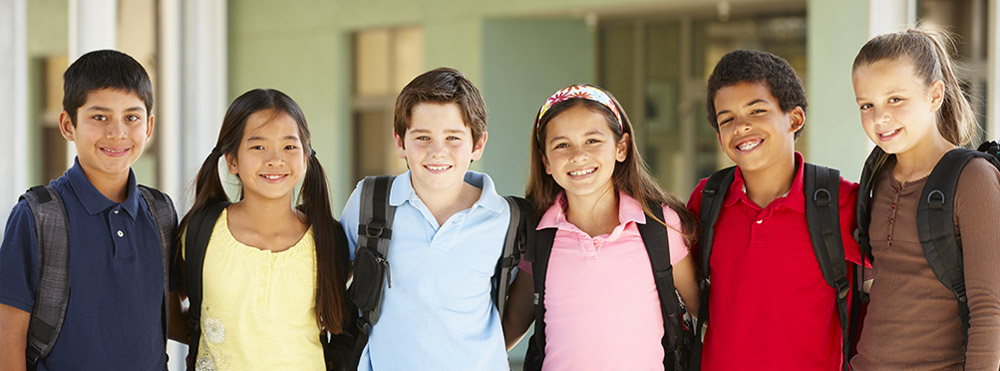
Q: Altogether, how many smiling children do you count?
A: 6